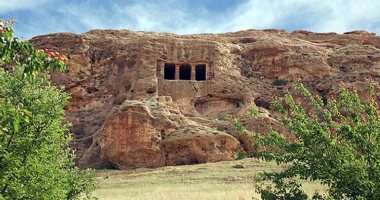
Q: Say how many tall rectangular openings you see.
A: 3